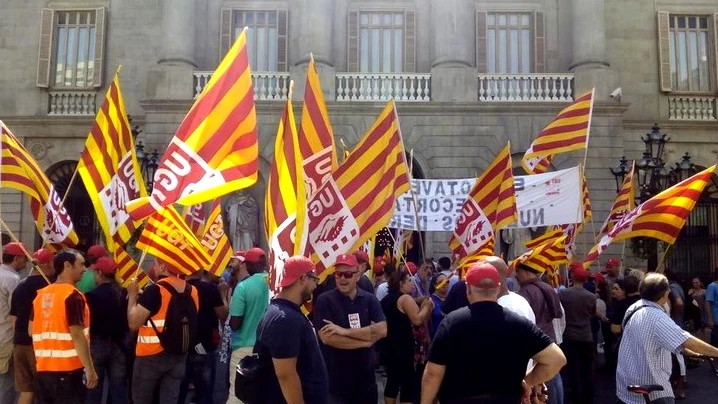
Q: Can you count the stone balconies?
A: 5